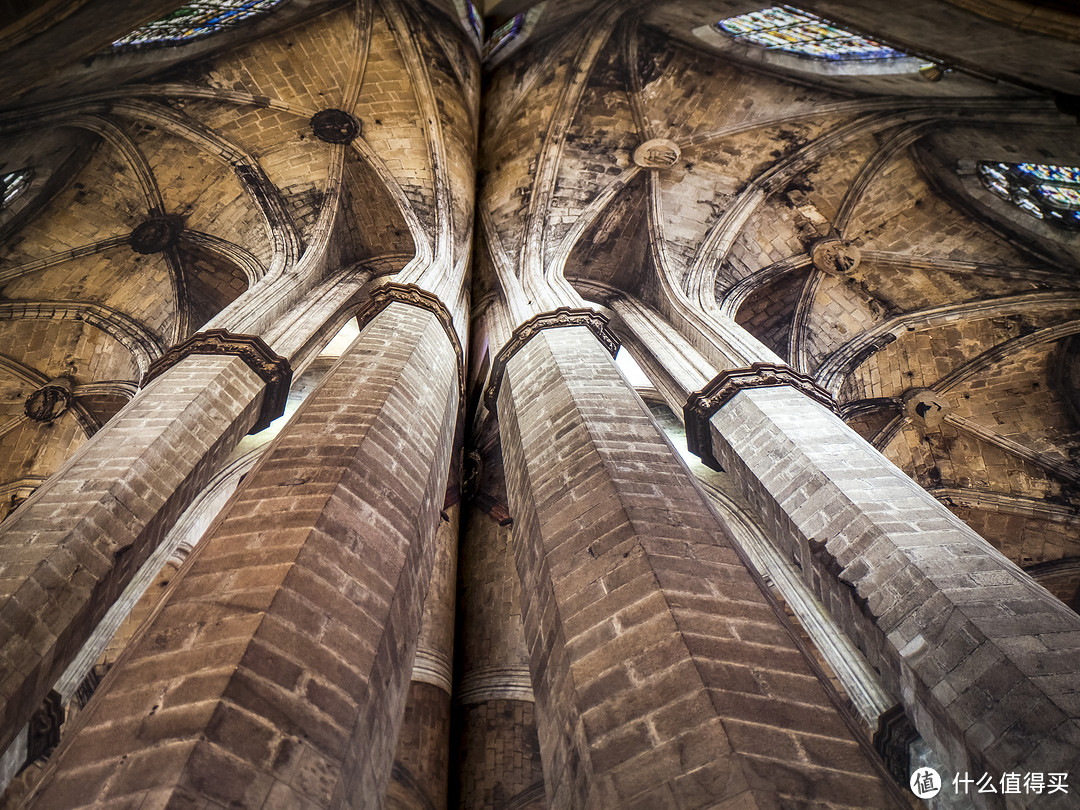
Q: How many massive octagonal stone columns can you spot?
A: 4